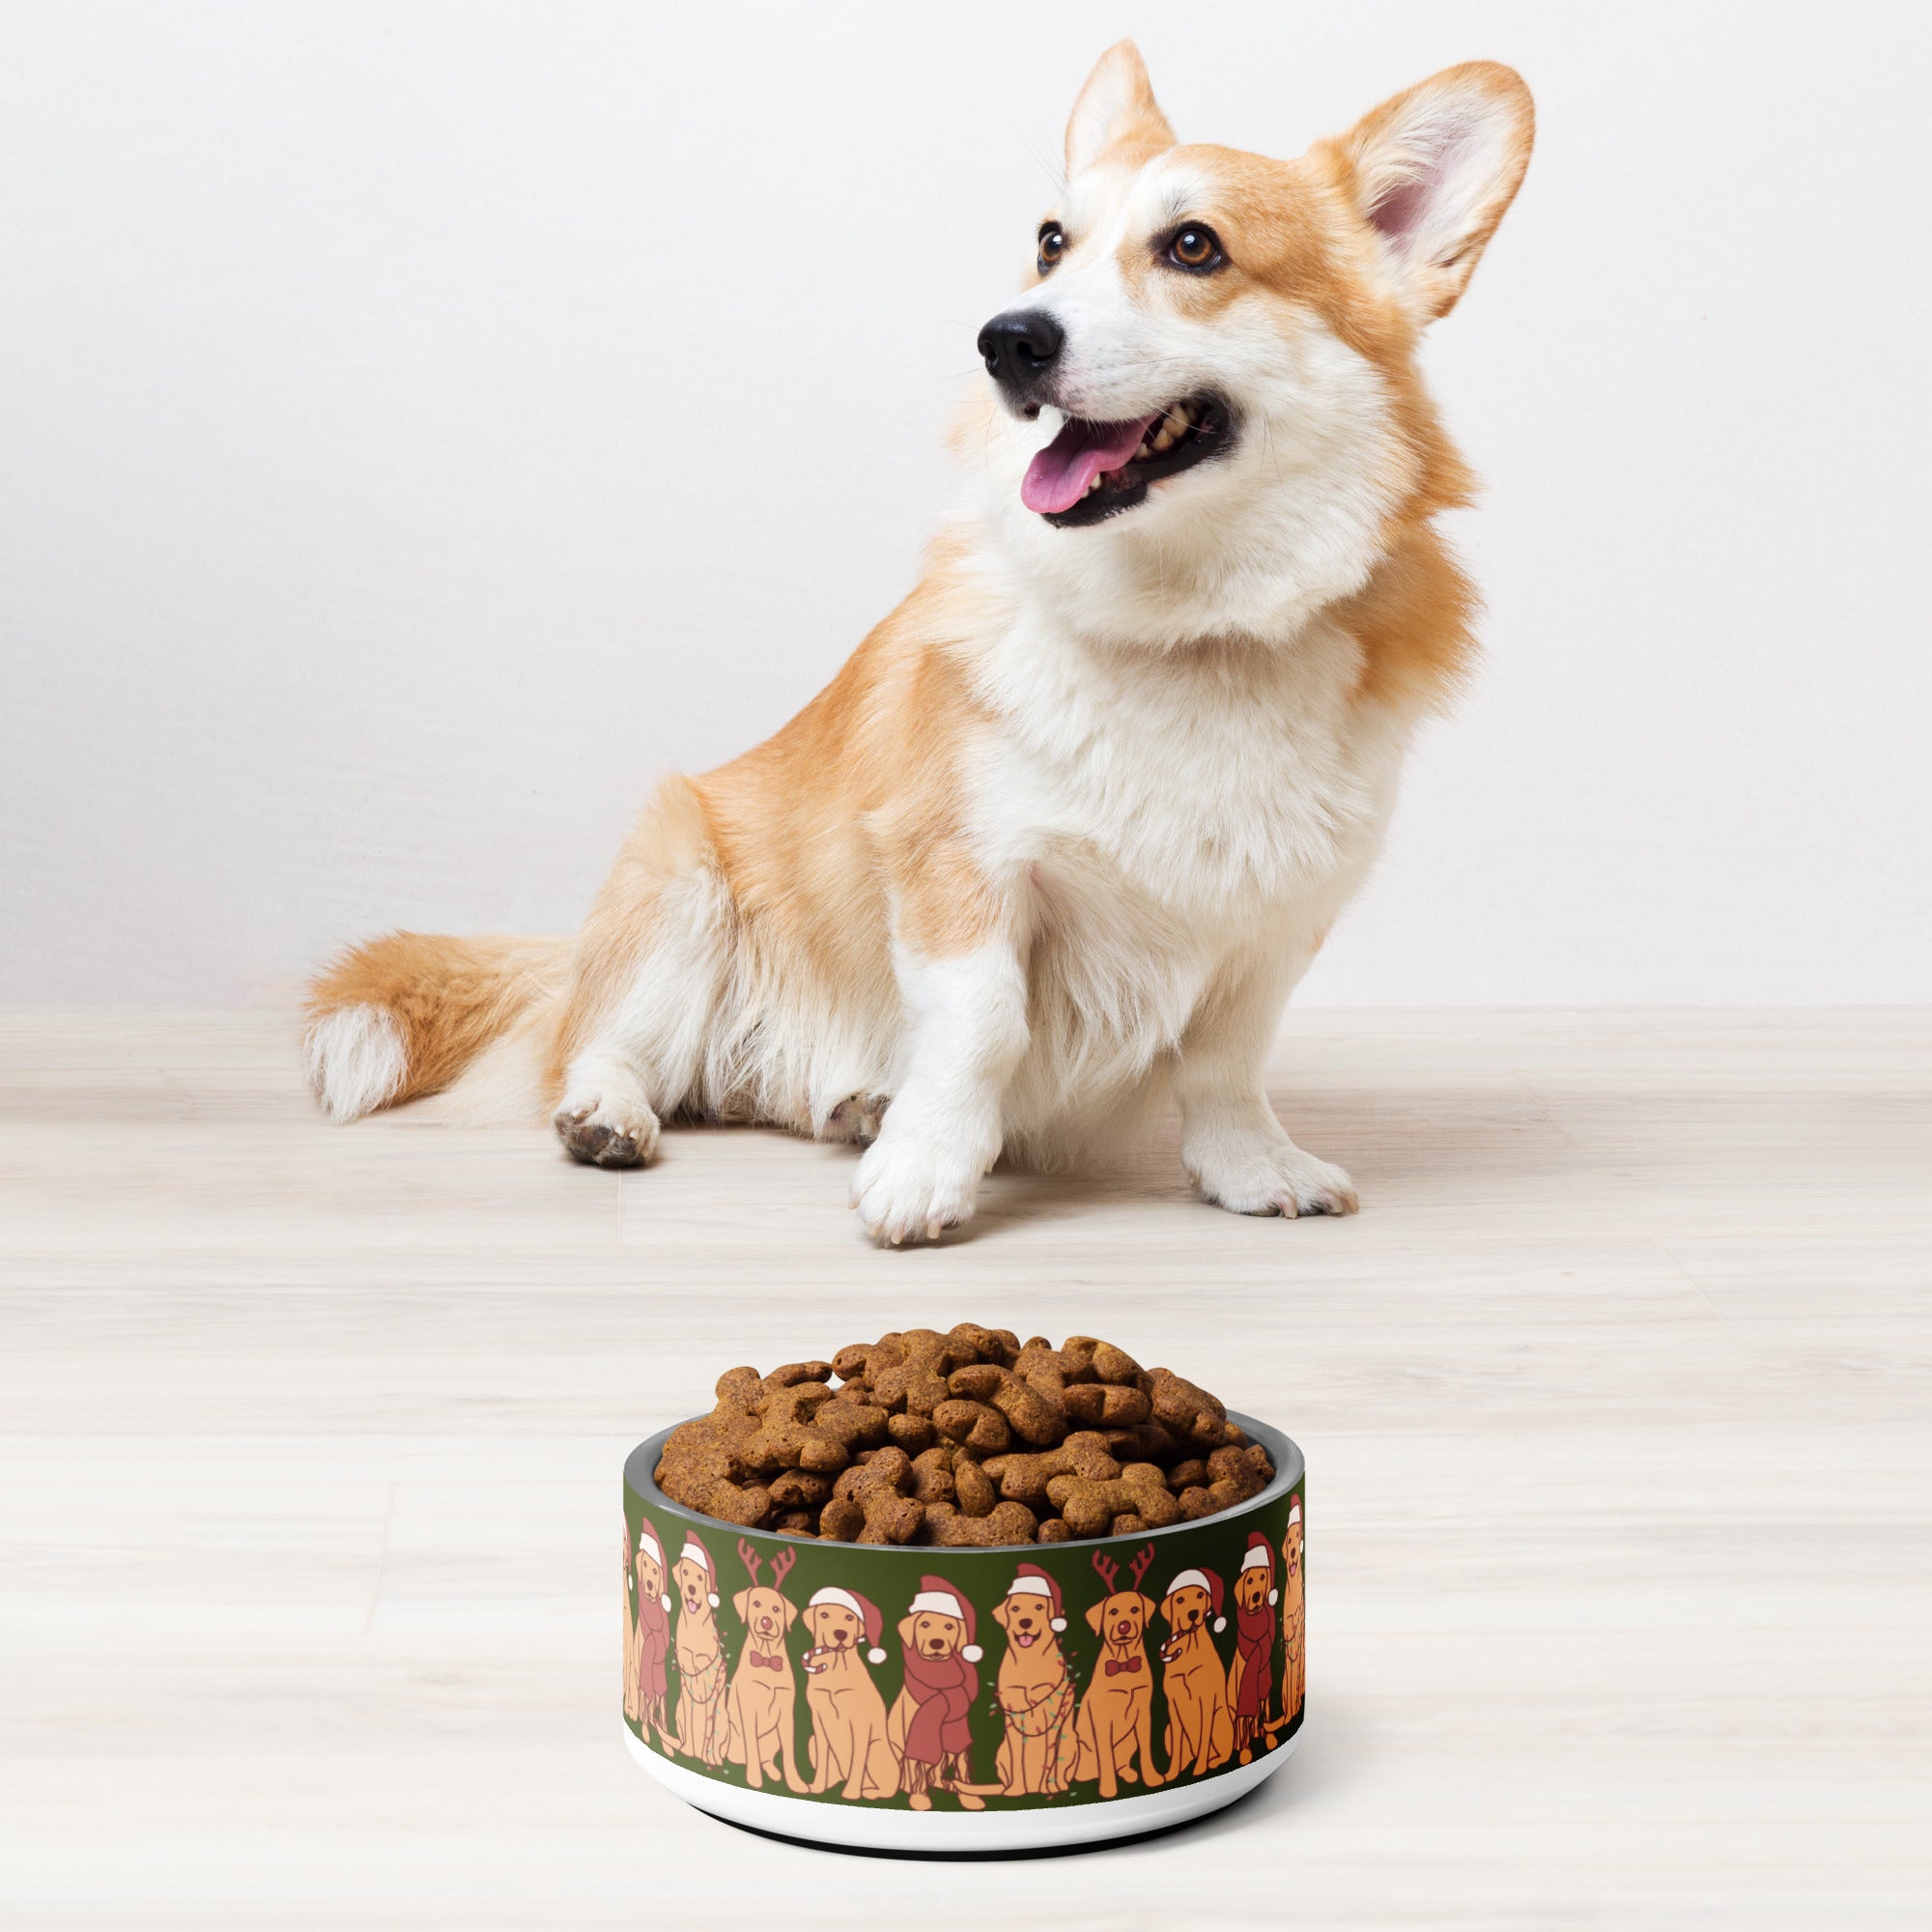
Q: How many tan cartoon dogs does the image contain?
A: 11